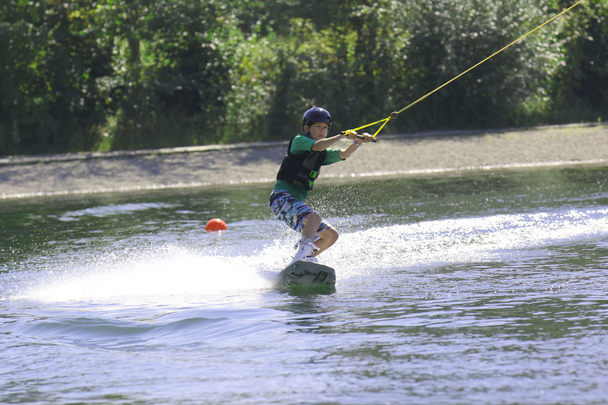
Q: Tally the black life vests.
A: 1